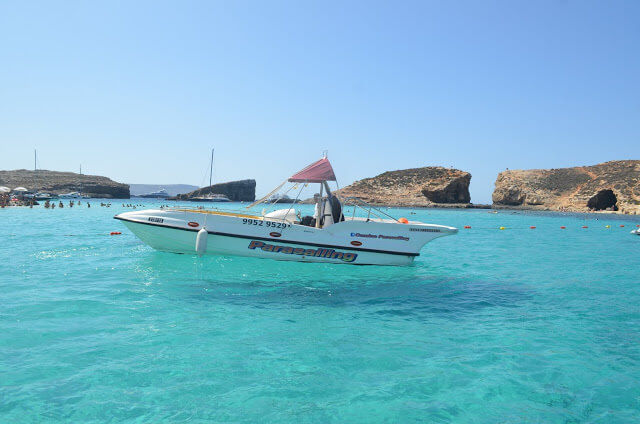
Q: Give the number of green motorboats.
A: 0